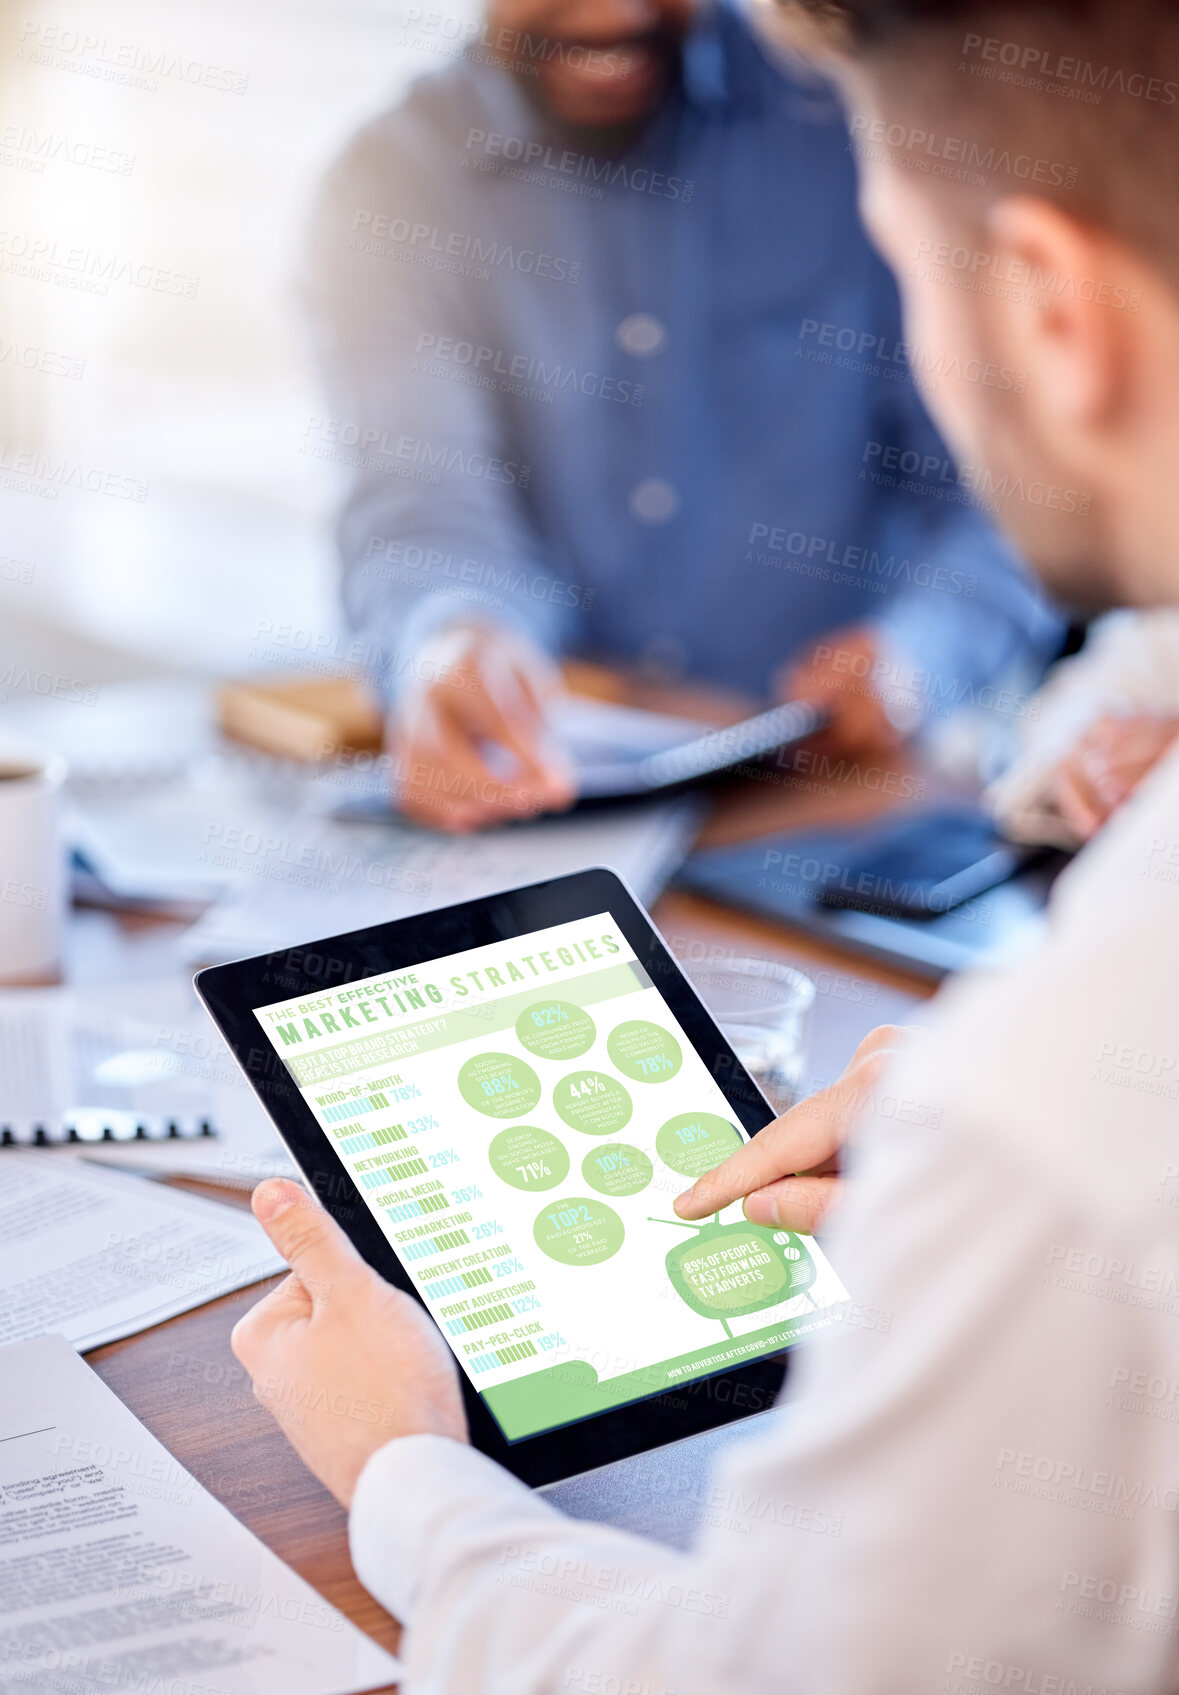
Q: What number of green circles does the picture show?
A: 8